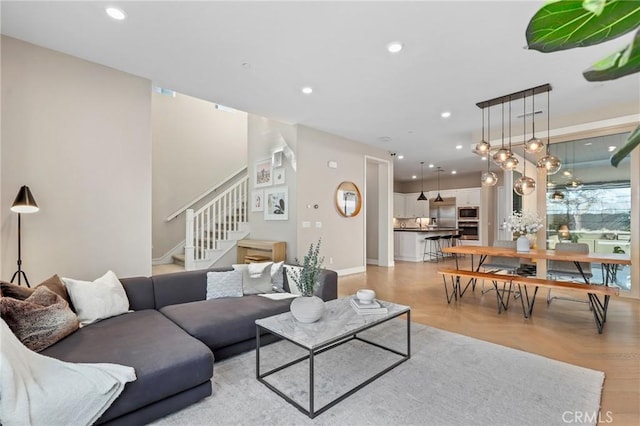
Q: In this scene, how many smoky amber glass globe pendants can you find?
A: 7